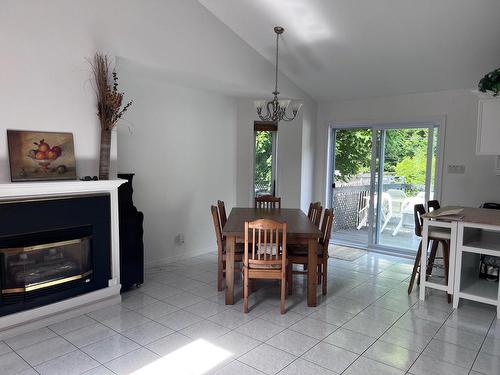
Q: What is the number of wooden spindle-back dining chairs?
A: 6